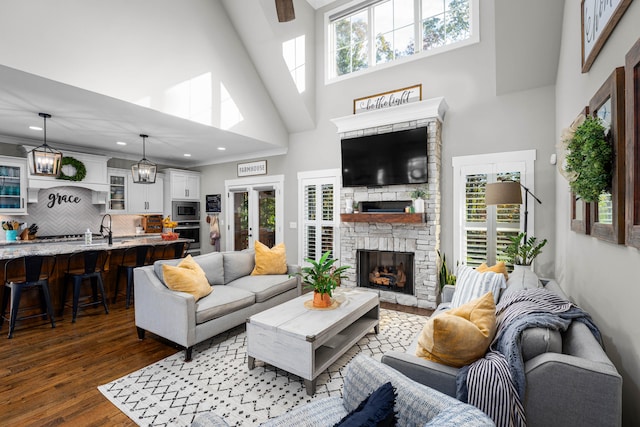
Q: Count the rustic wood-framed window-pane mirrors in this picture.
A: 3